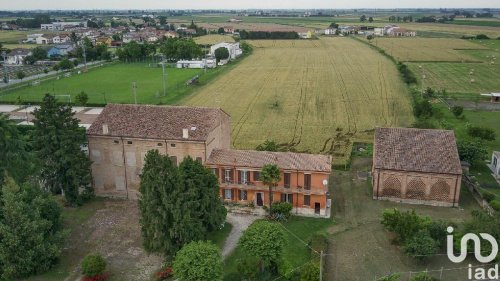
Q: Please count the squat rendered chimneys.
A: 2